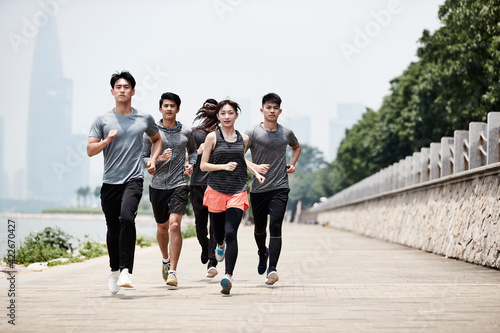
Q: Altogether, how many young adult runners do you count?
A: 5